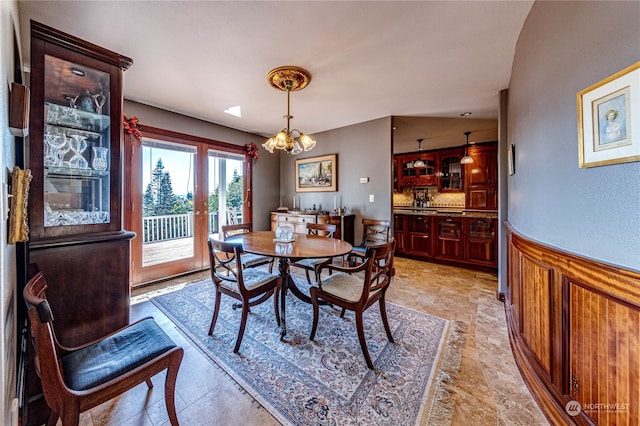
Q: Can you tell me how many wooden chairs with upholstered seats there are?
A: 6